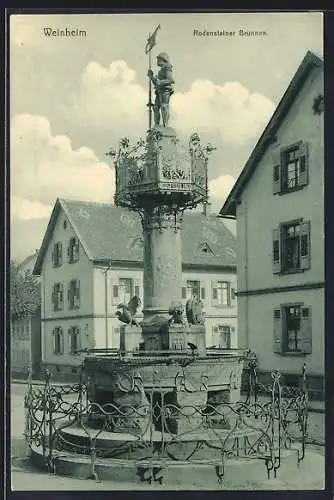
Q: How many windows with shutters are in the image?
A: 13